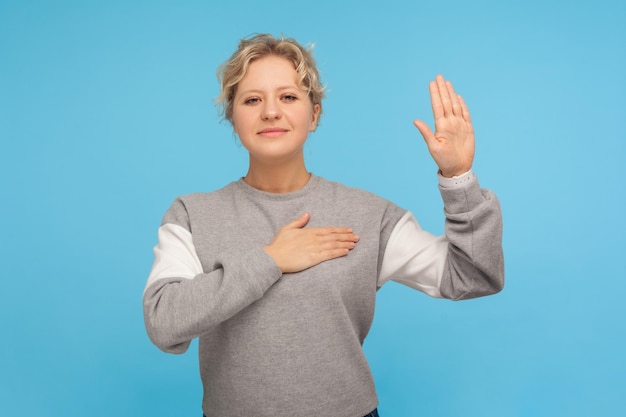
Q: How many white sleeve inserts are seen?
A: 2